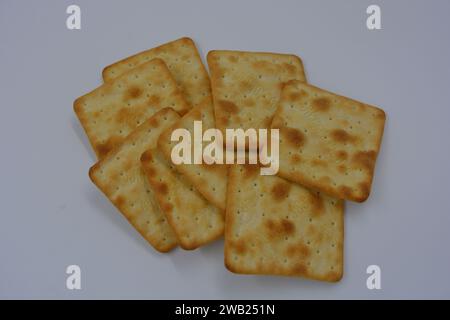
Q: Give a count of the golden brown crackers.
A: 8